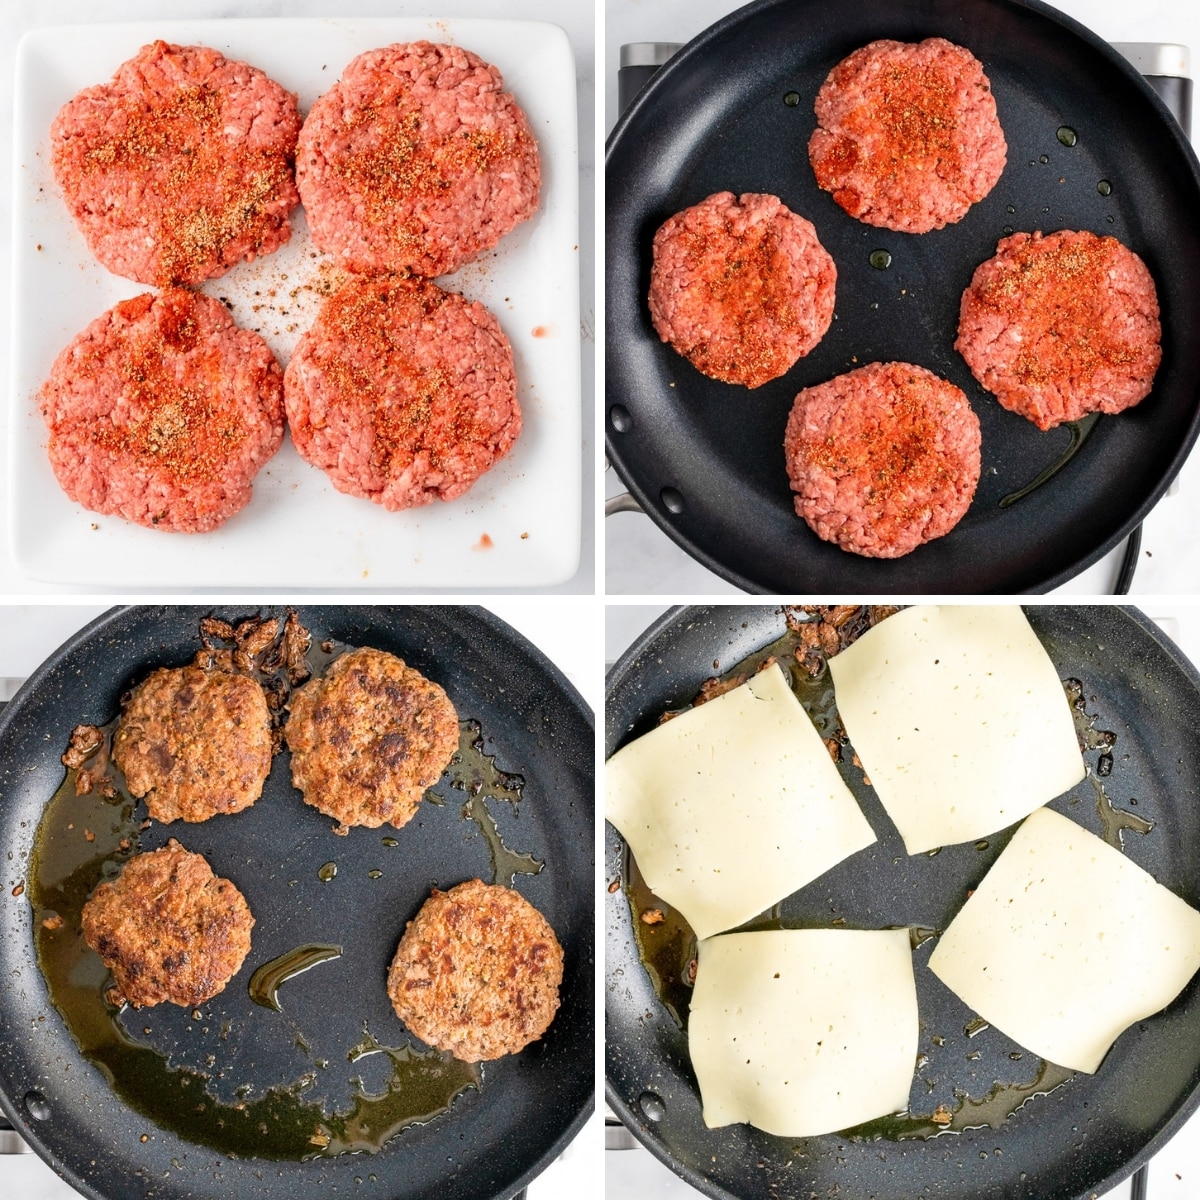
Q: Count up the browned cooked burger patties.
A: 4